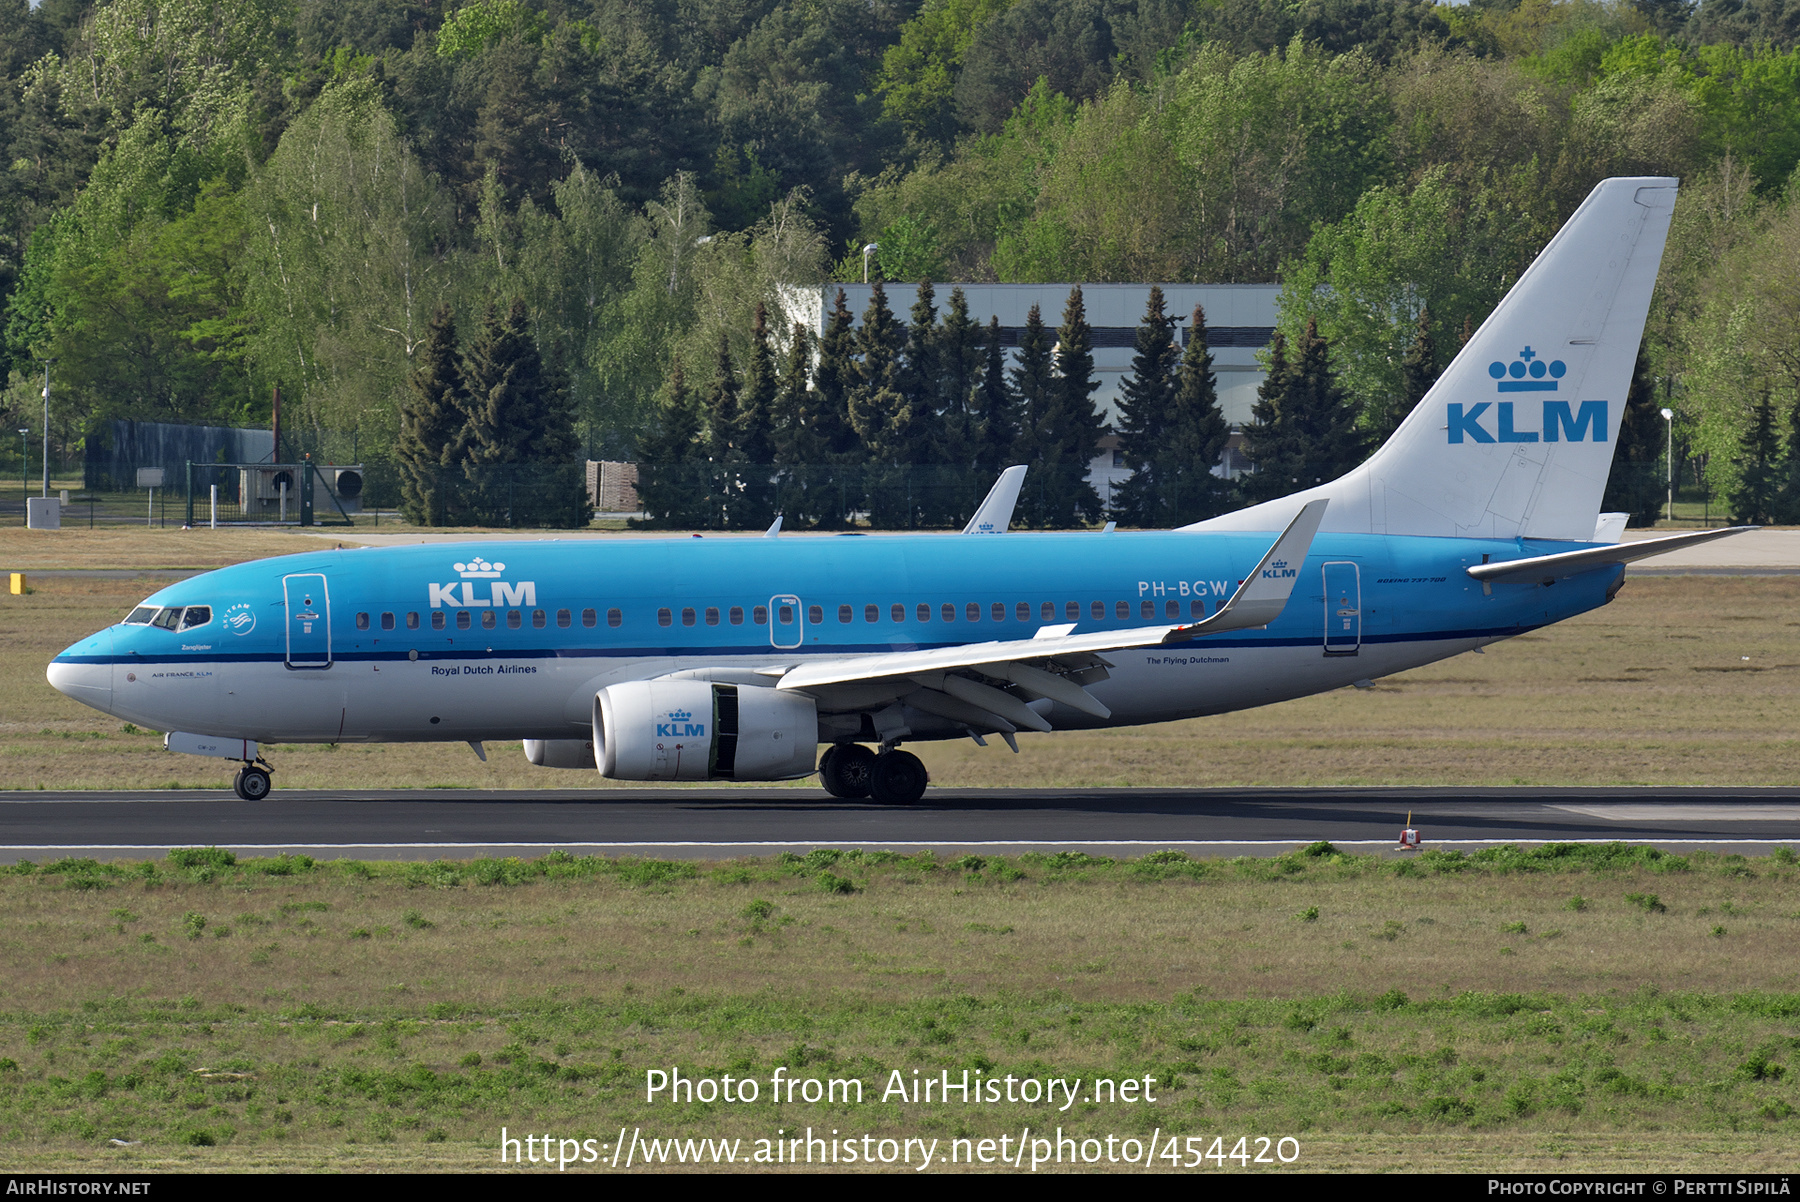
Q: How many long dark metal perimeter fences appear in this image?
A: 1